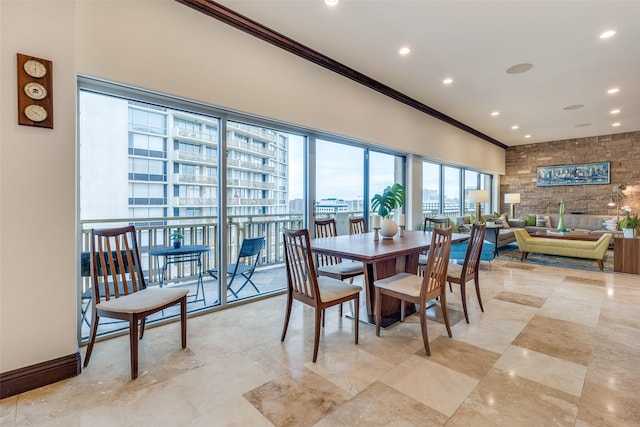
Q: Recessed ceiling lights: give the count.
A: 10